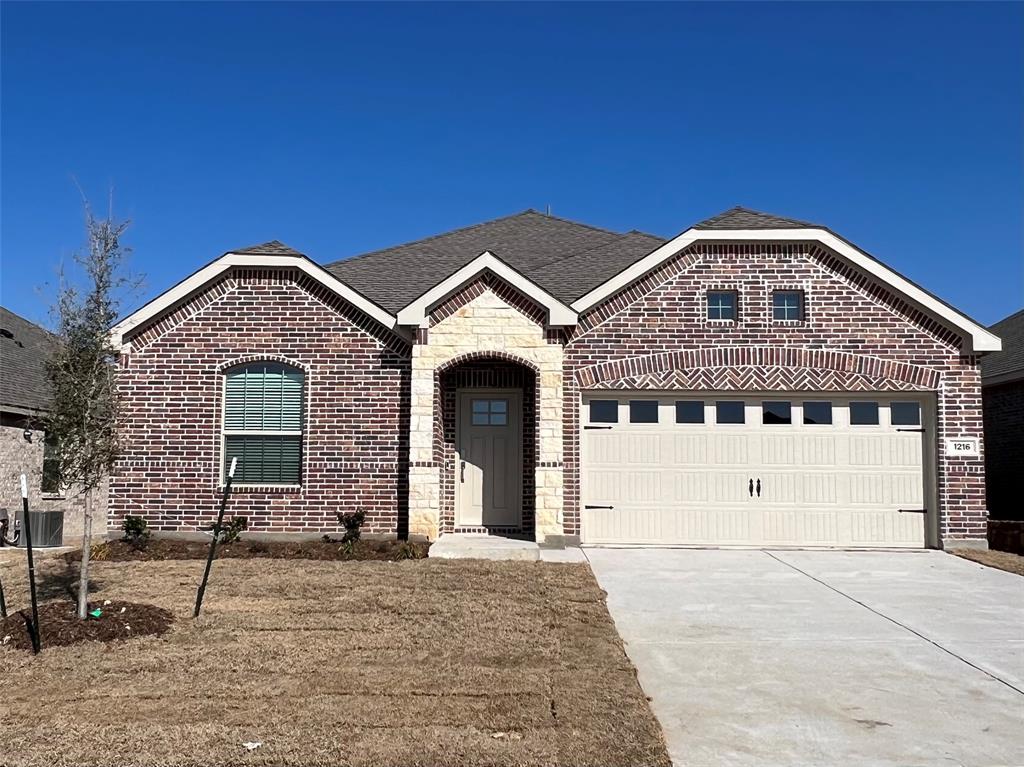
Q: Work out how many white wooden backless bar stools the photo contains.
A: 0